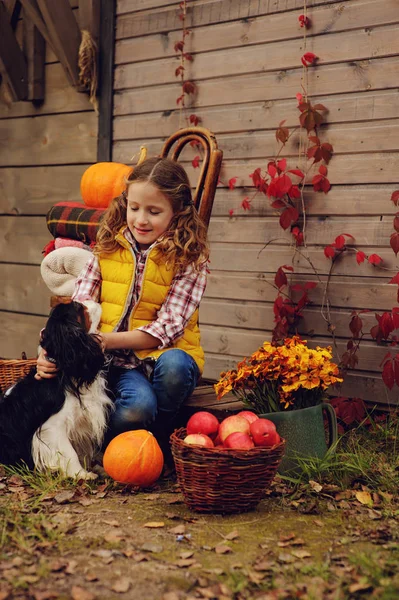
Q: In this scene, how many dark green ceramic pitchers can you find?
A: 1